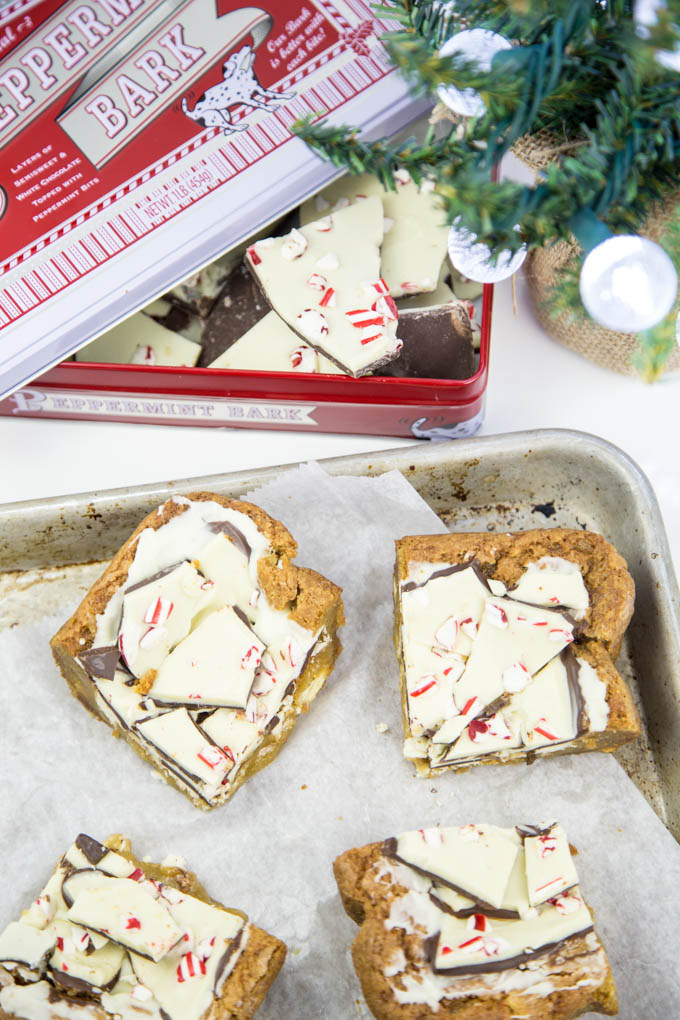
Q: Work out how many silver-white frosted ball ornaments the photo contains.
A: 4